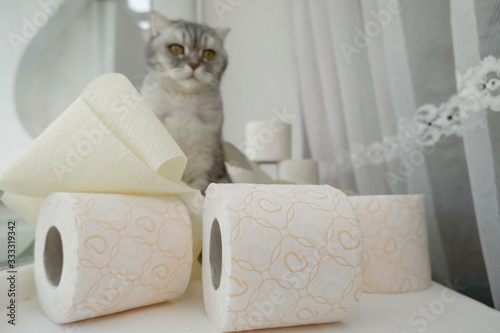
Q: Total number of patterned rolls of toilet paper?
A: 3